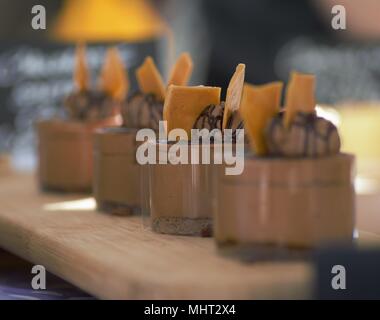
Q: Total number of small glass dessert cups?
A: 4